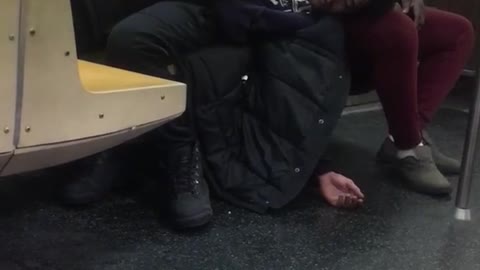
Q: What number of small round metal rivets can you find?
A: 7